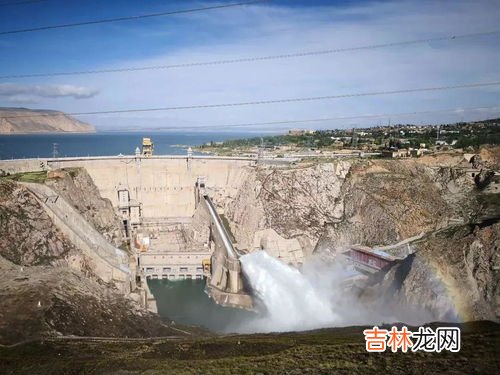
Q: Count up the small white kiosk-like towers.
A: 2